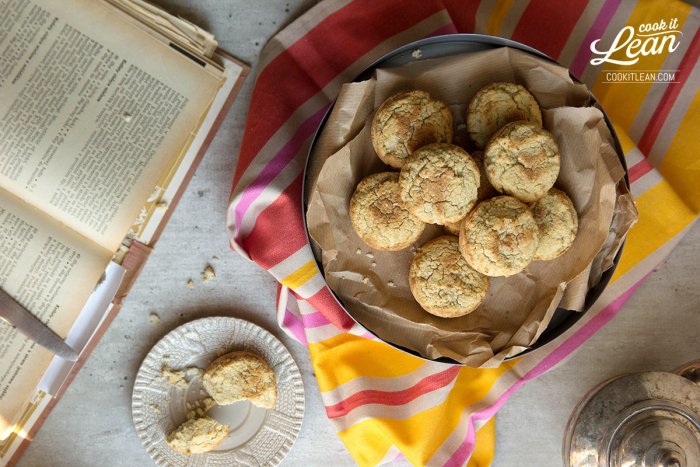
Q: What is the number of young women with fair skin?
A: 0